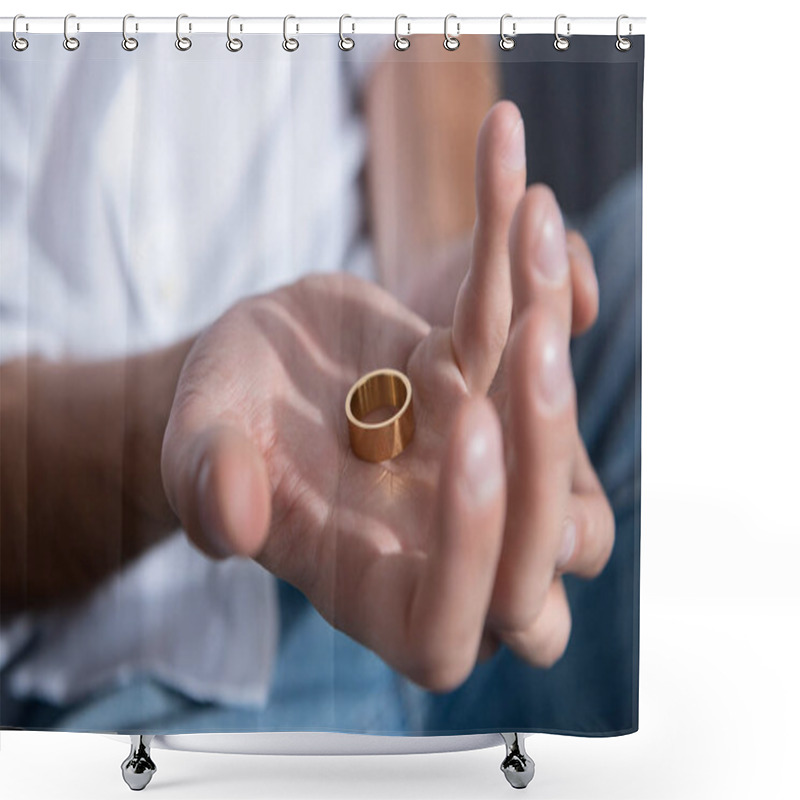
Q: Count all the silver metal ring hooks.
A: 12